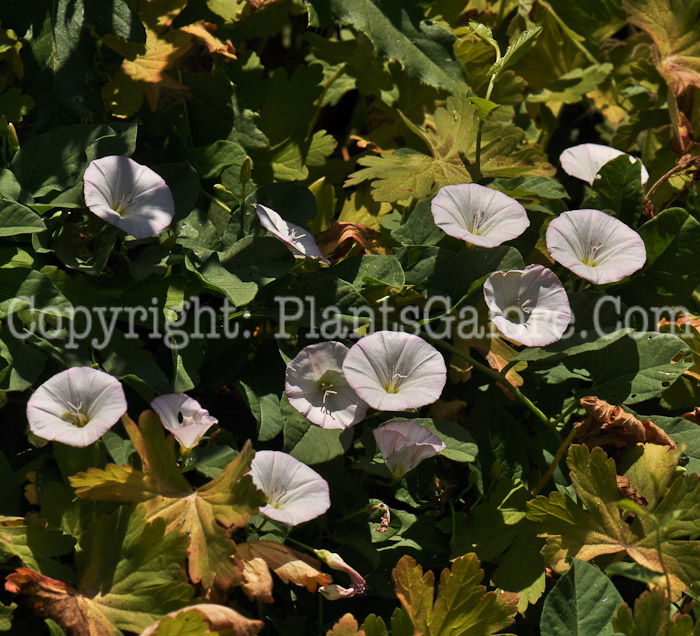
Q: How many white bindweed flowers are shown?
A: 12